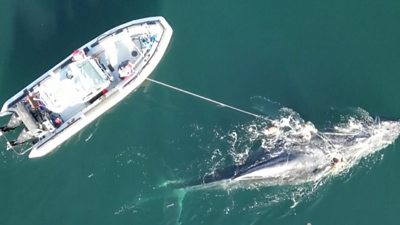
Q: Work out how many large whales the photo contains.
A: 1